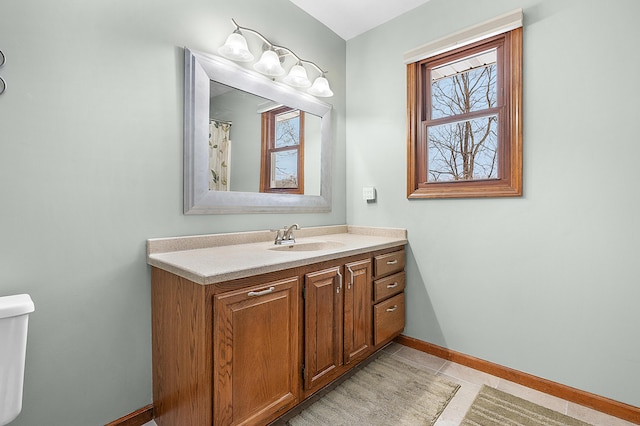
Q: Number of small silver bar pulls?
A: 6